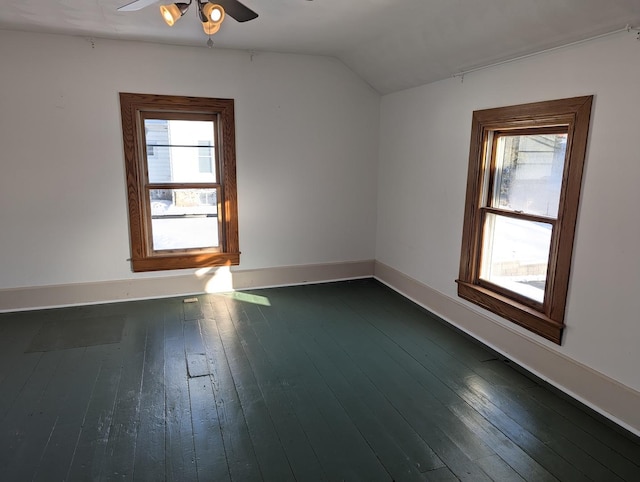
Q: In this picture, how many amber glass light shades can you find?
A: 3